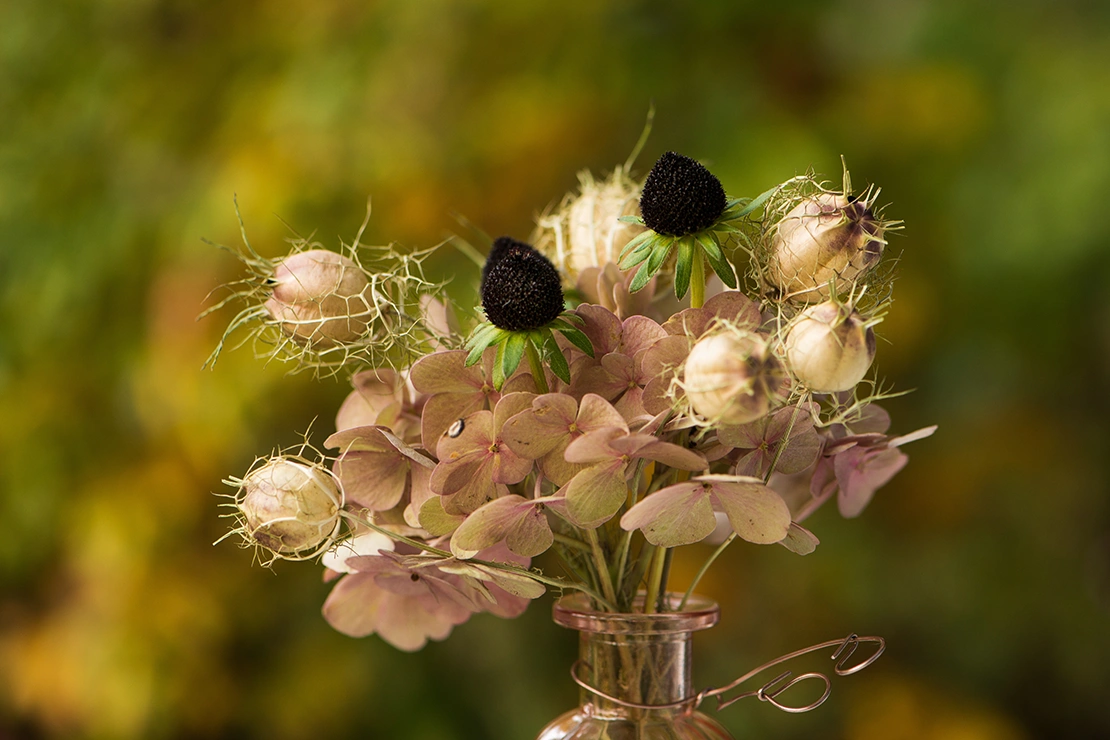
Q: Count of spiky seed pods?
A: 6